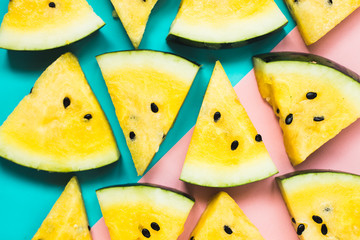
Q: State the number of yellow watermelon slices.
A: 12